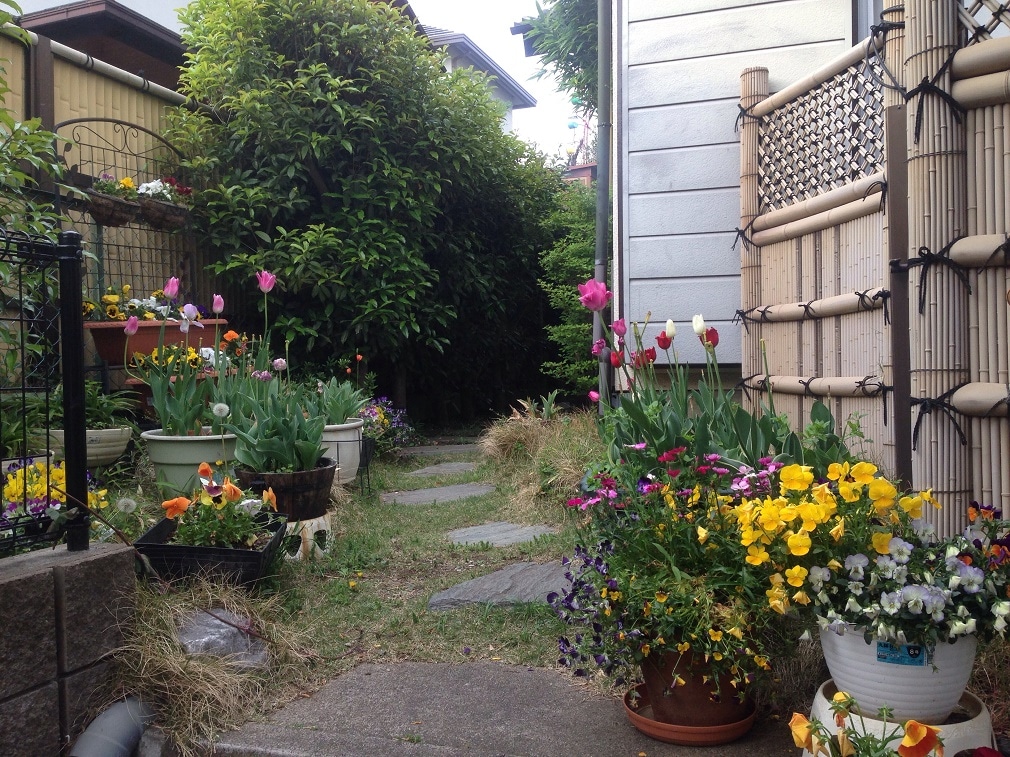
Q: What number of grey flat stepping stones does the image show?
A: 5